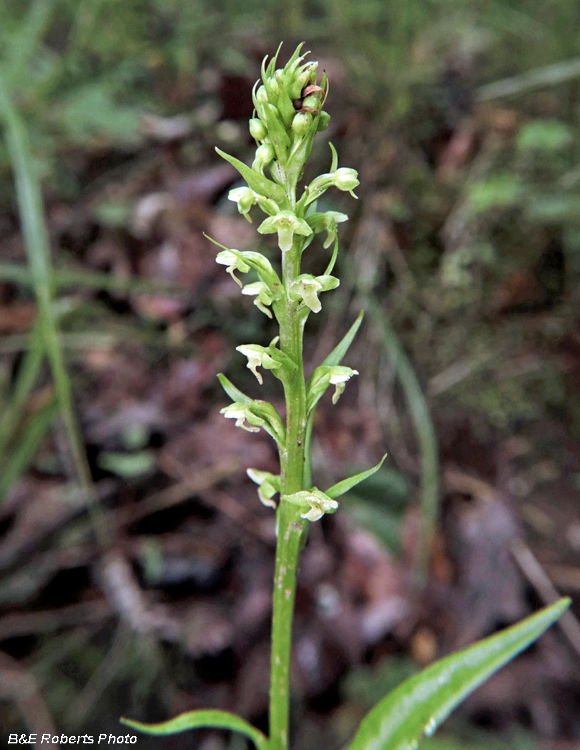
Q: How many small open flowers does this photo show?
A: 12